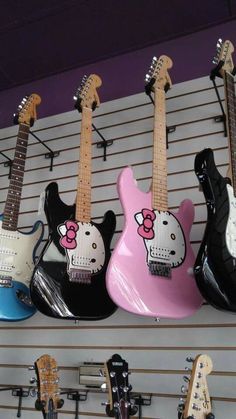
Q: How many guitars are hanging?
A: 7